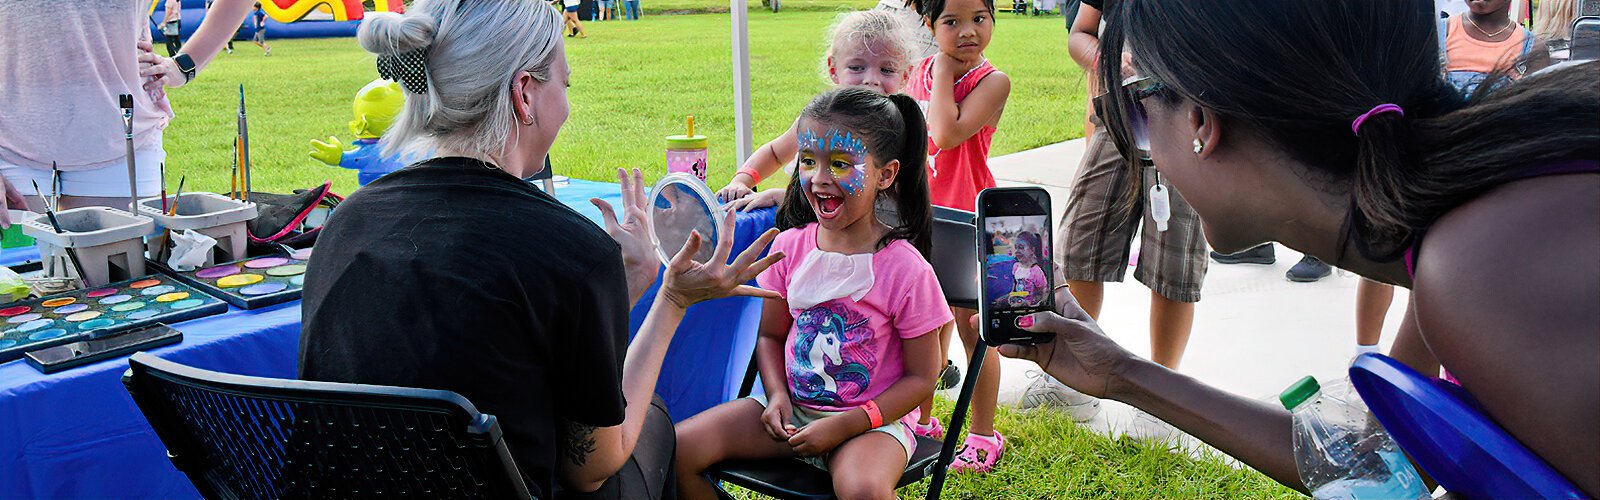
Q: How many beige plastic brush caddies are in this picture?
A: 2